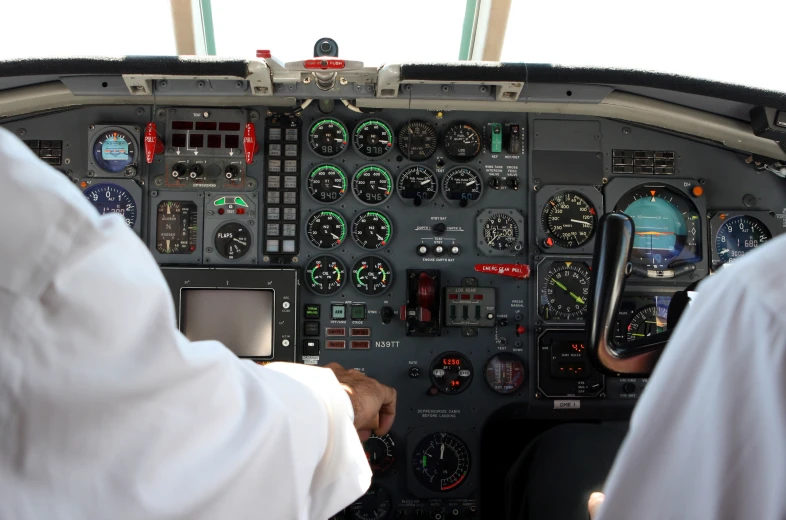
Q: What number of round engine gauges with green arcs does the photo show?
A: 8